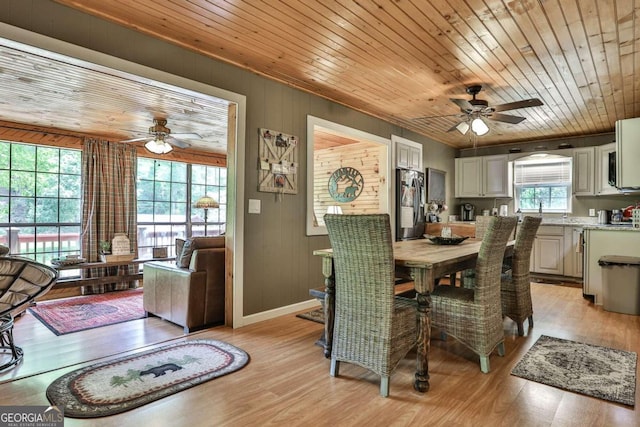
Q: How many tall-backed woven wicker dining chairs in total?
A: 4